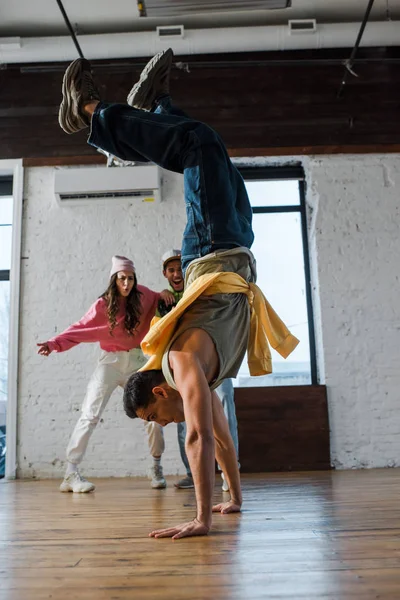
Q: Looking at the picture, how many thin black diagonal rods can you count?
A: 2